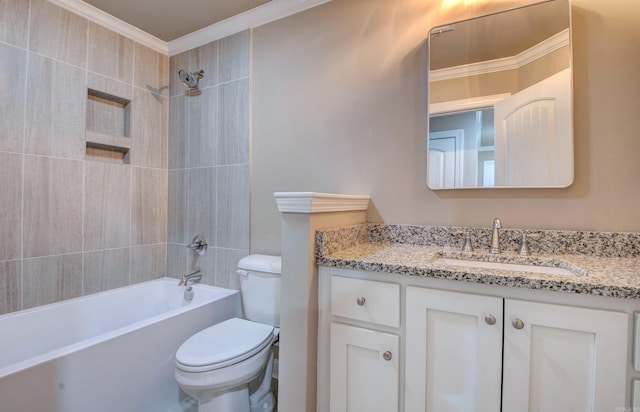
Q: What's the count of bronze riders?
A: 0